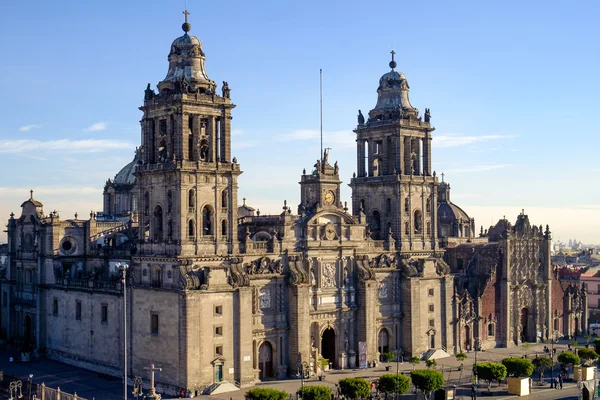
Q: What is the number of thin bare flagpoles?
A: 1